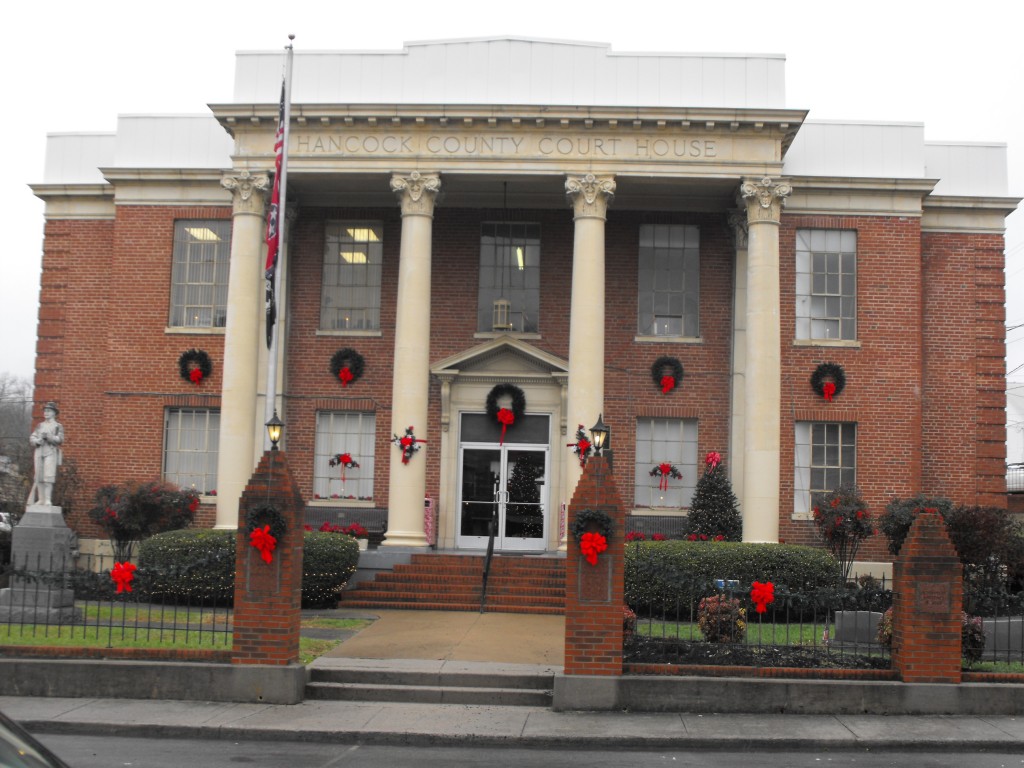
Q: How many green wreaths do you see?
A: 7